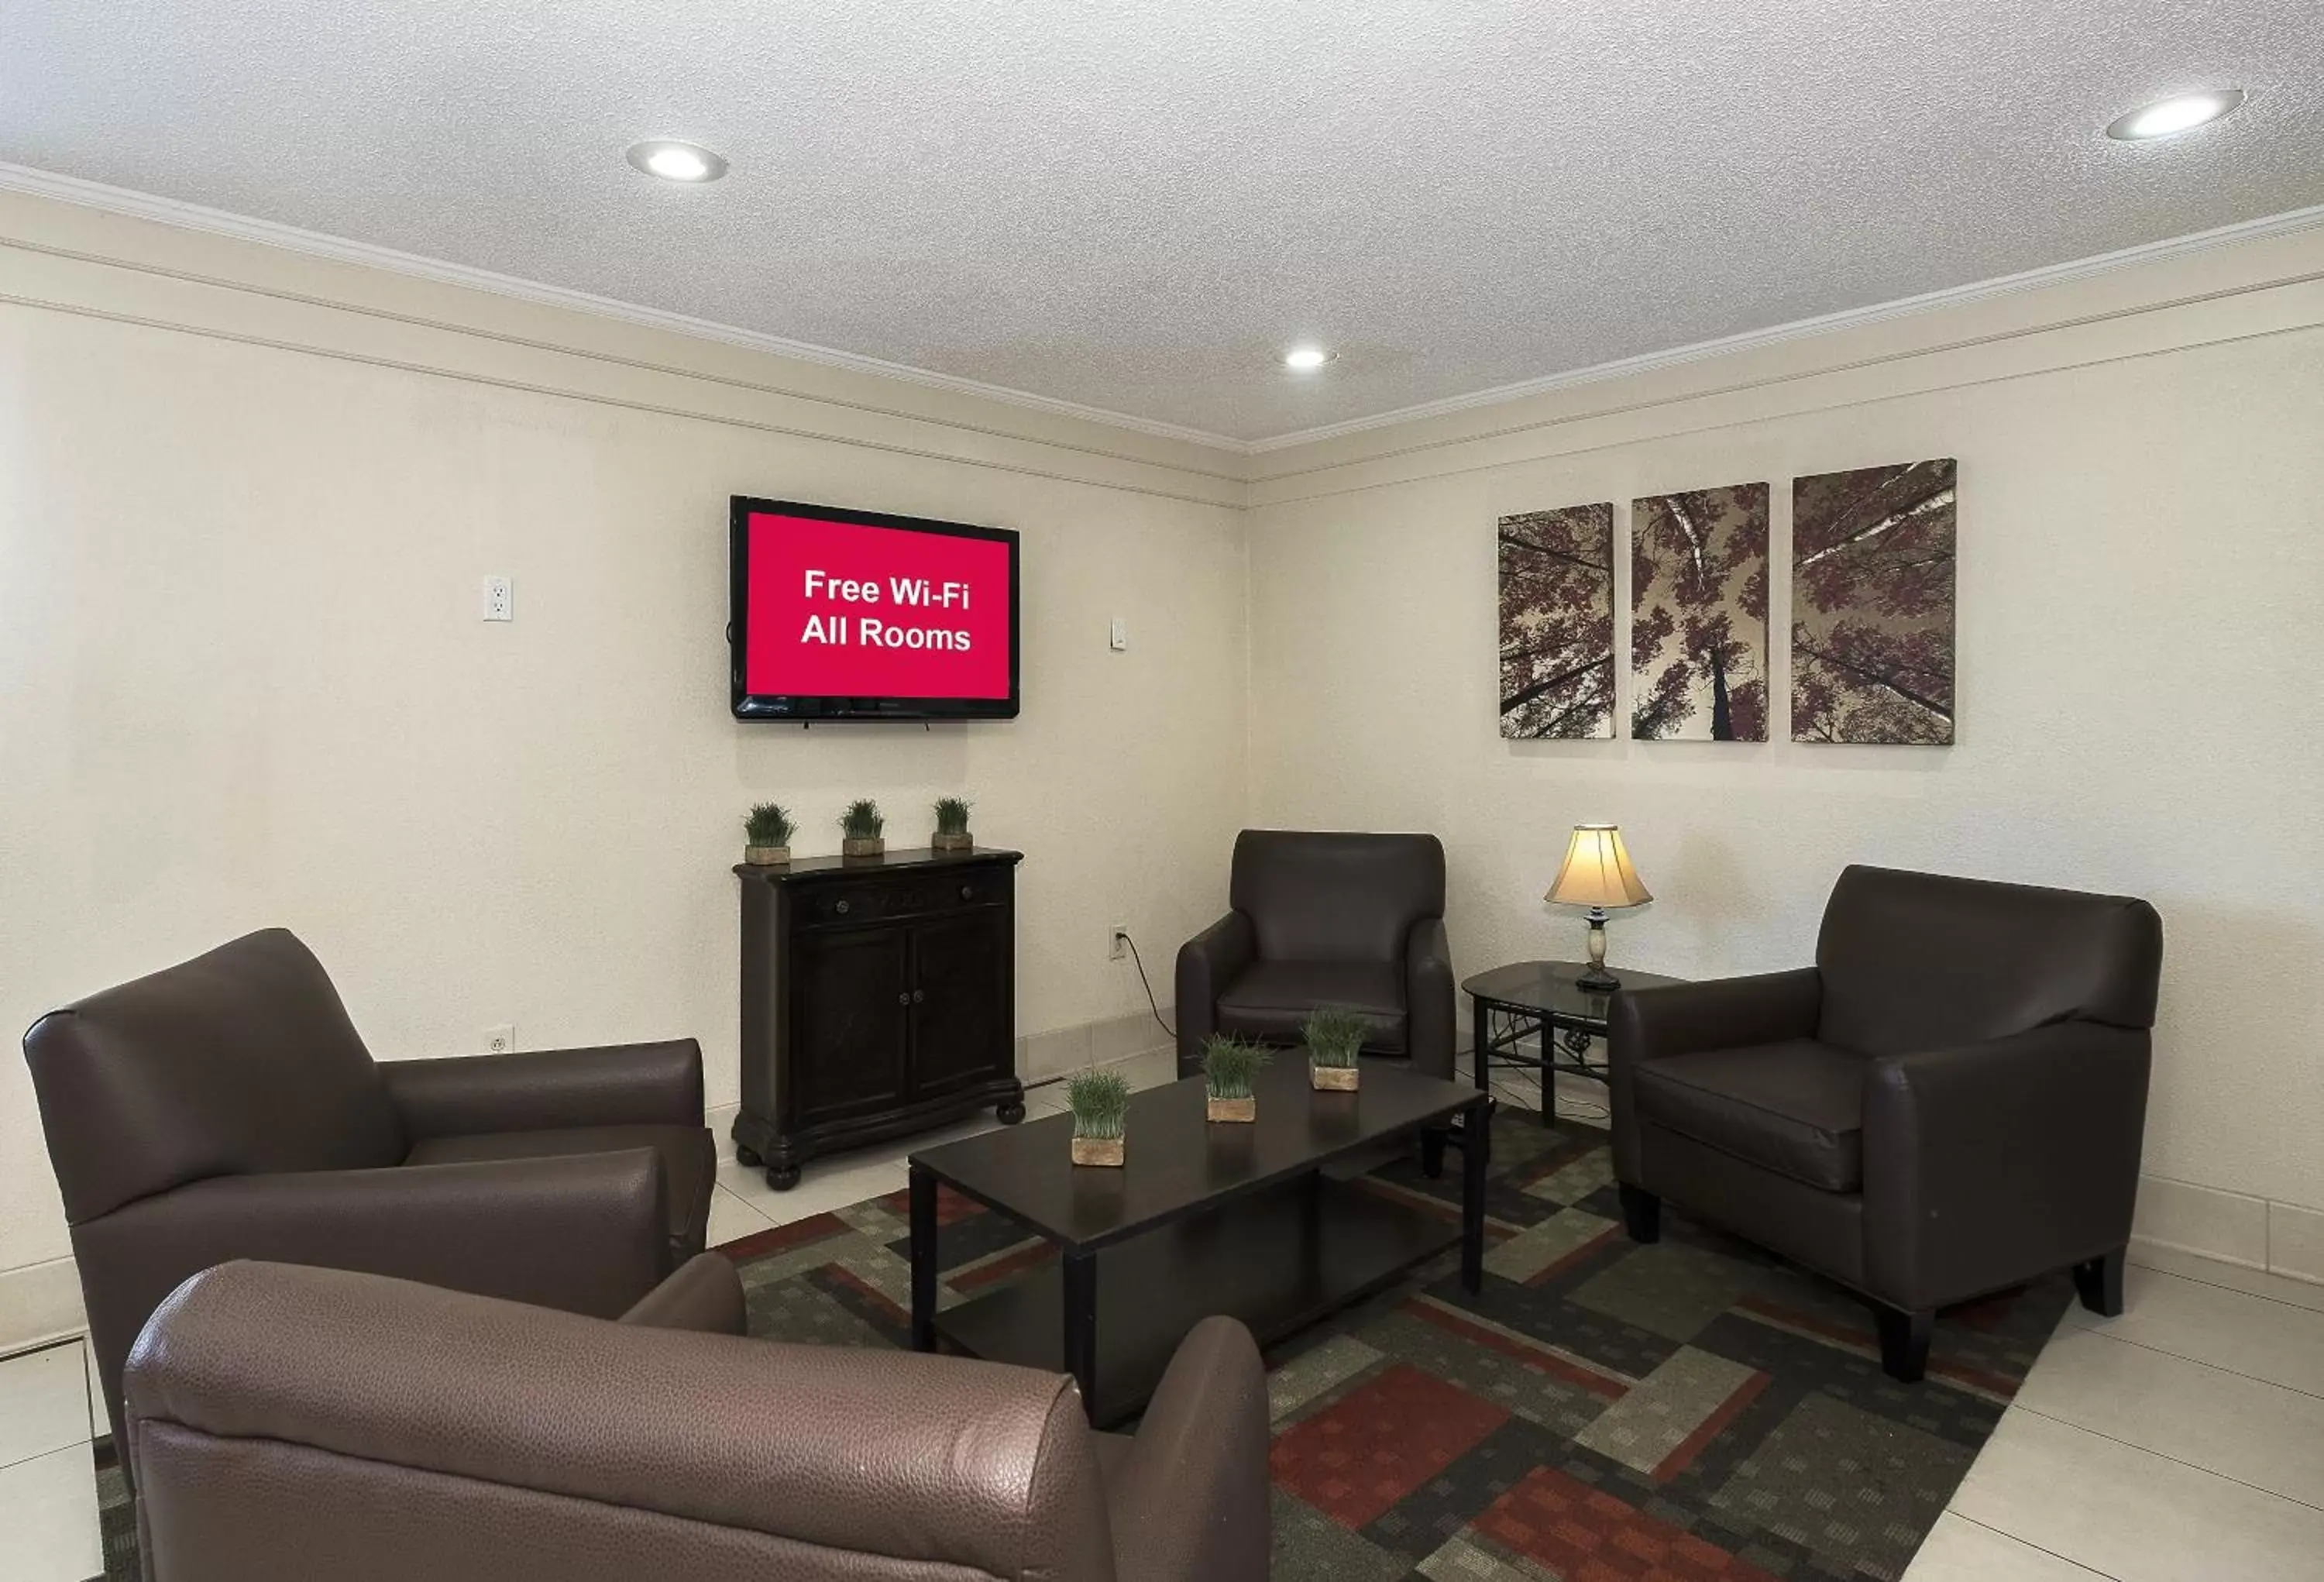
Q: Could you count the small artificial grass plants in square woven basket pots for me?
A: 6